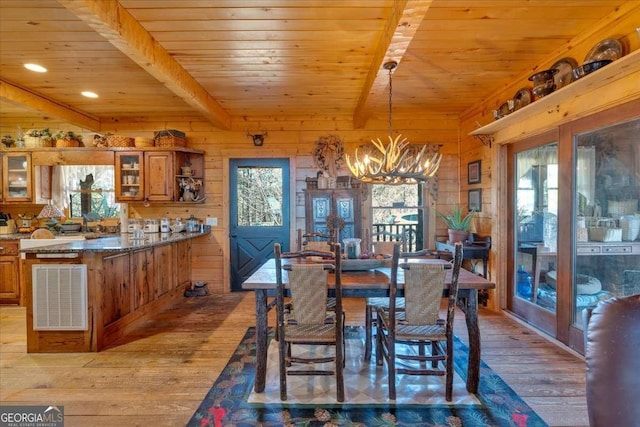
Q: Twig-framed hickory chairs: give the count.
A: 4